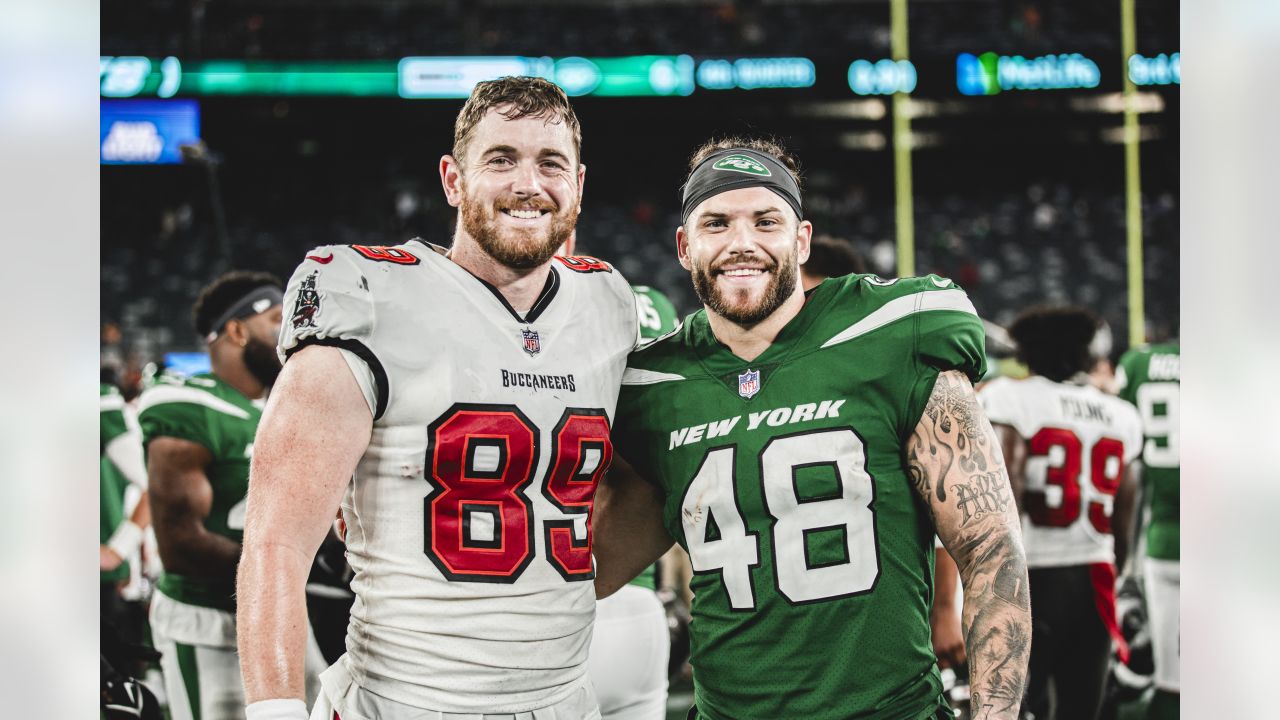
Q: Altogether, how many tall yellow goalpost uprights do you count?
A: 2